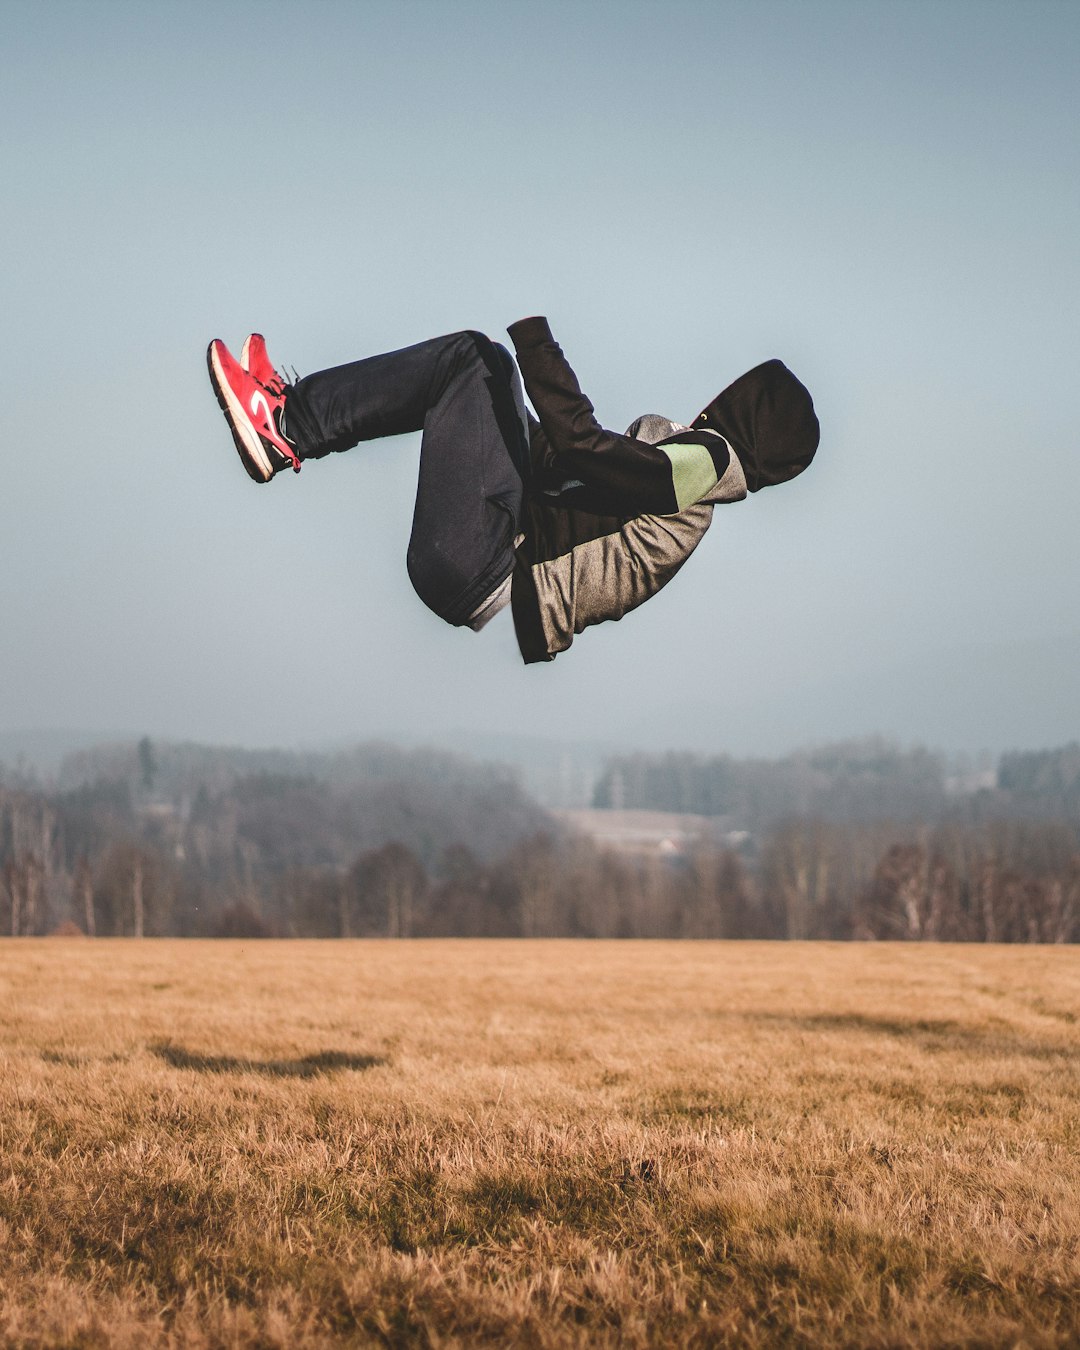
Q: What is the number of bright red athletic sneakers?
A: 2